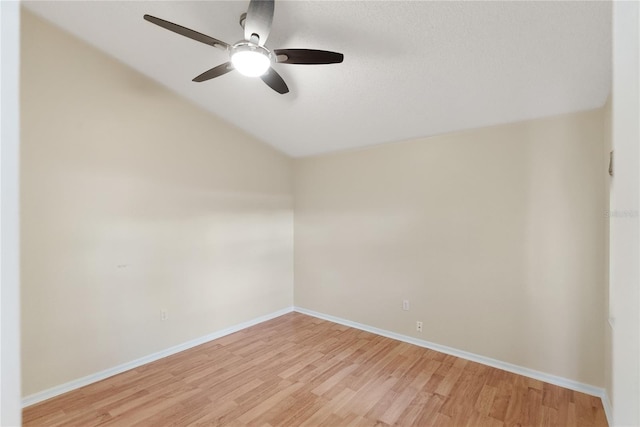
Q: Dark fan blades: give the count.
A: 4